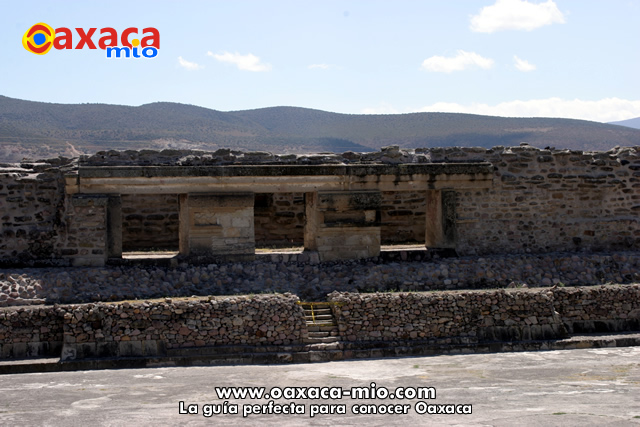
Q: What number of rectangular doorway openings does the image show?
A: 3